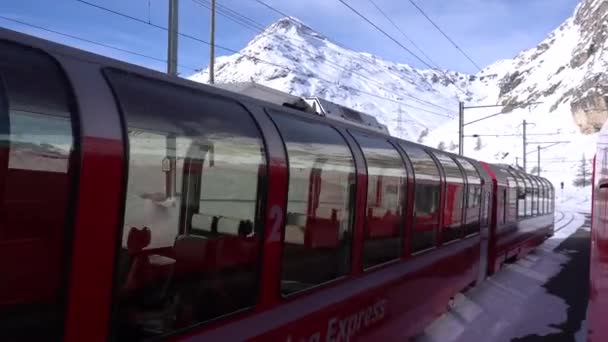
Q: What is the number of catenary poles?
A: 5